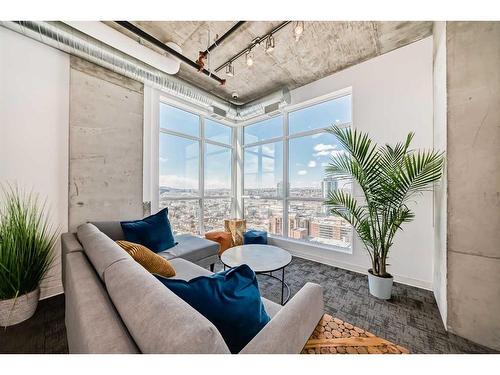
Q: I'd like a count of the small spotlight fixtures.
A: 4